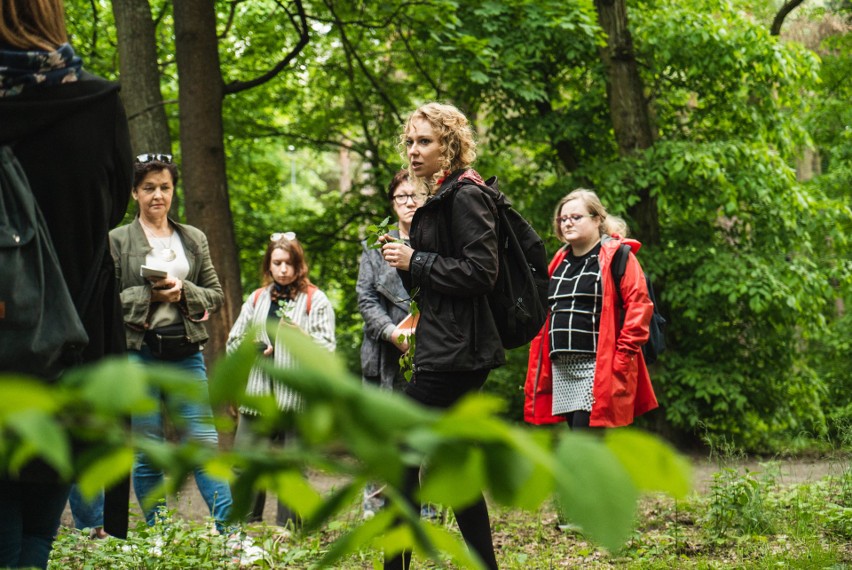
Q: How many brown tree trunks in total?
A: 3